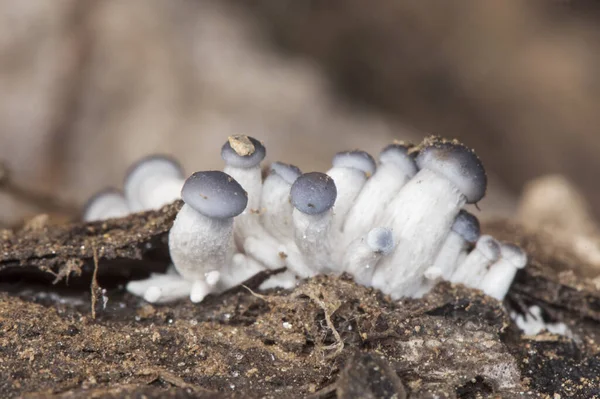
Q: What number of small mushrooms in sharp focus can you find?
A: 11